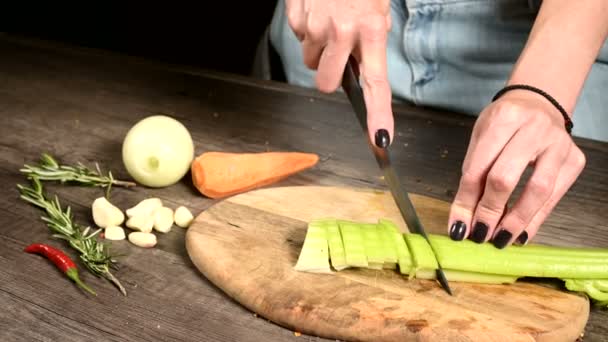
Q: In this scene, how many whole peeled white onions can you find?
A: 1